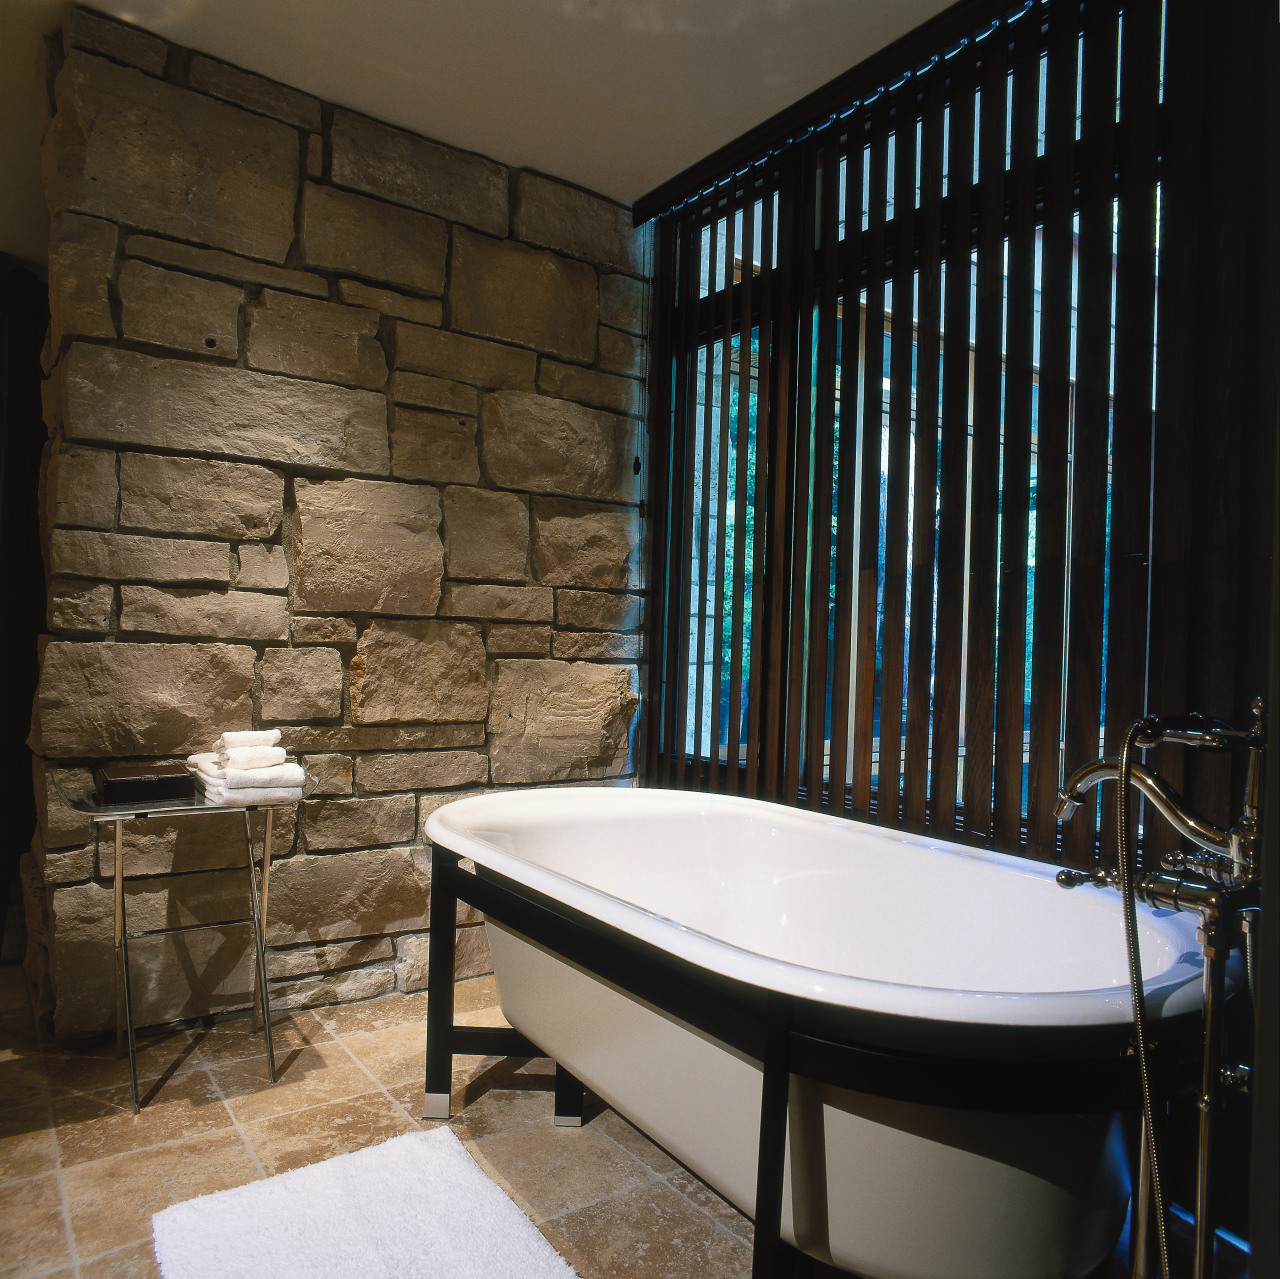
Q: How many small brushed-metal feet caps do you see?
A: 2